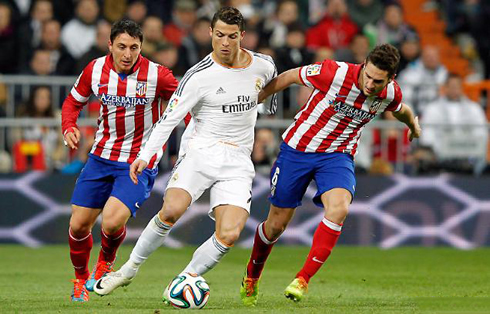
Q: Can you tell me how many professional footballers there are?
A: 3